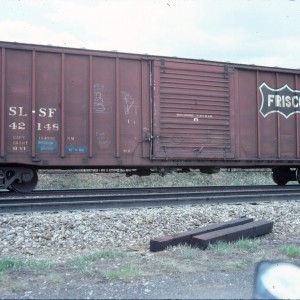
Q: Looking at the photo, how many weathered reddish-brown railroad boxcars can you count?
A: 1